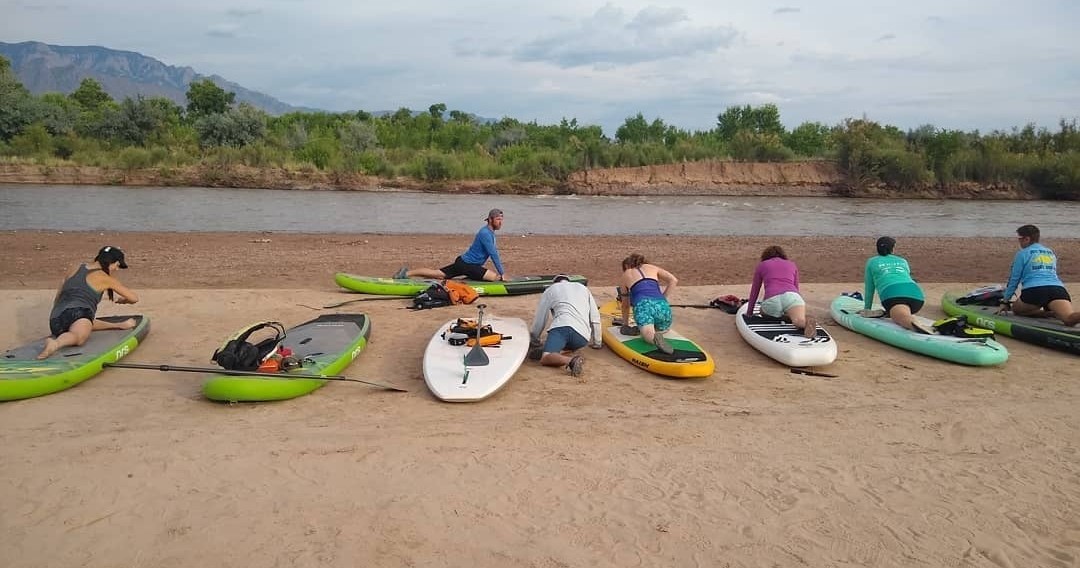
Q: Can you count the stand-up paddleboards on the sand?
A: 8